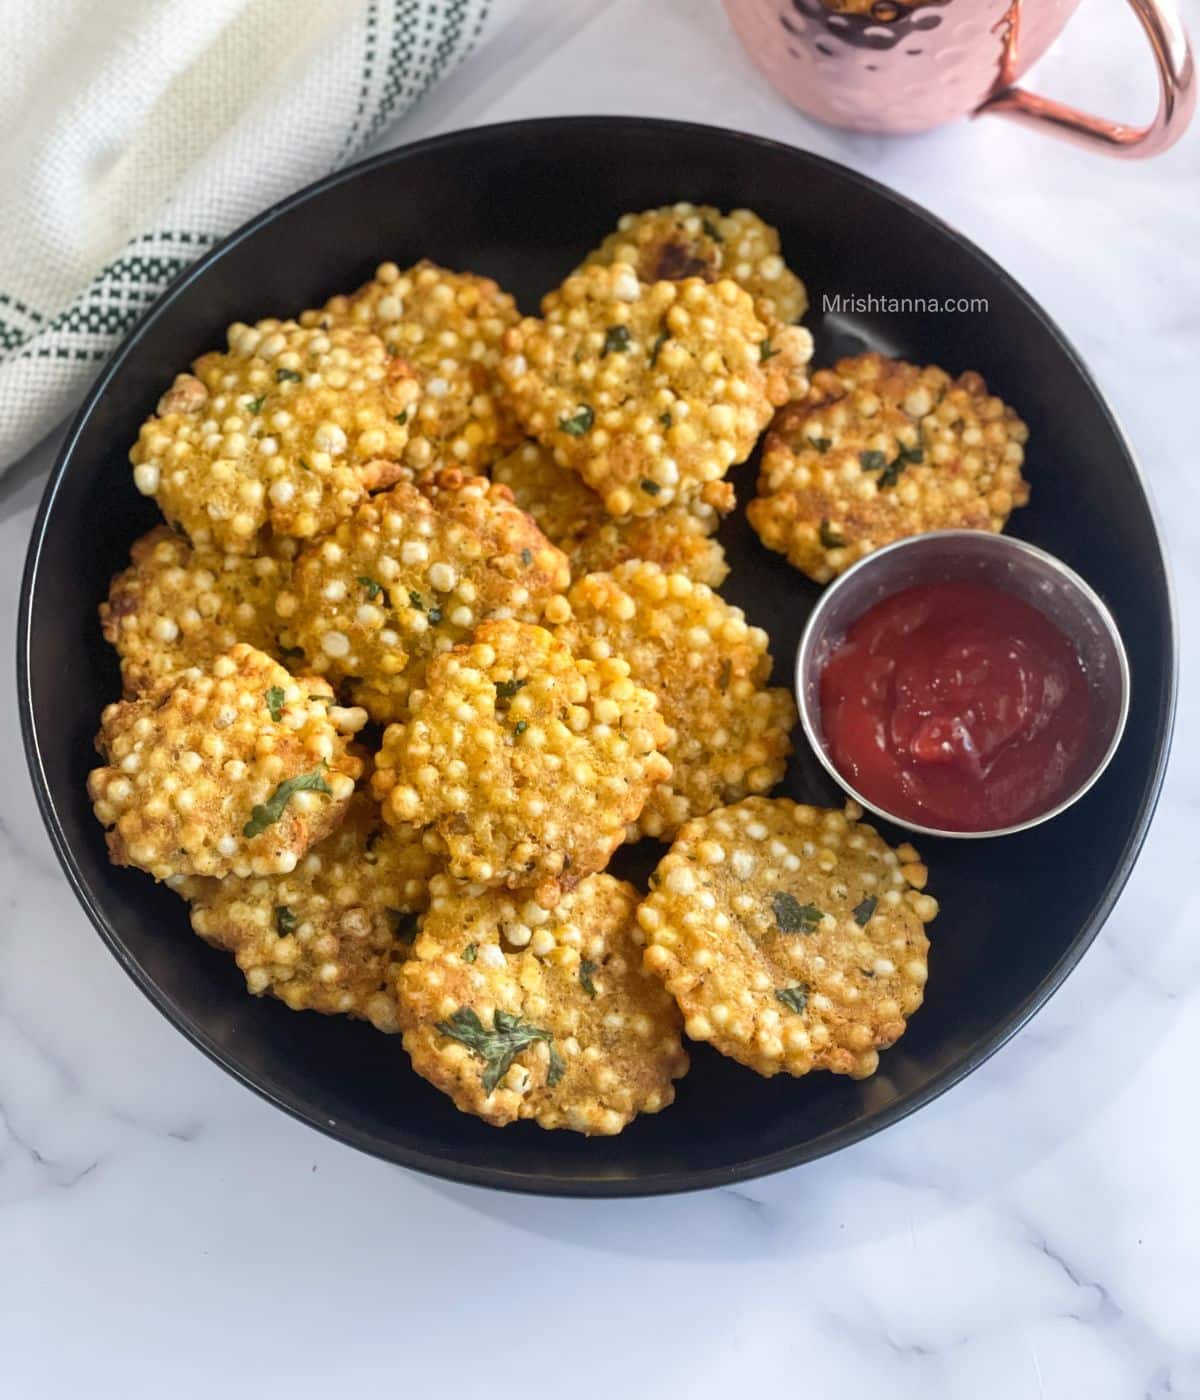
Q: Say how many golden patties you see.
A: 14